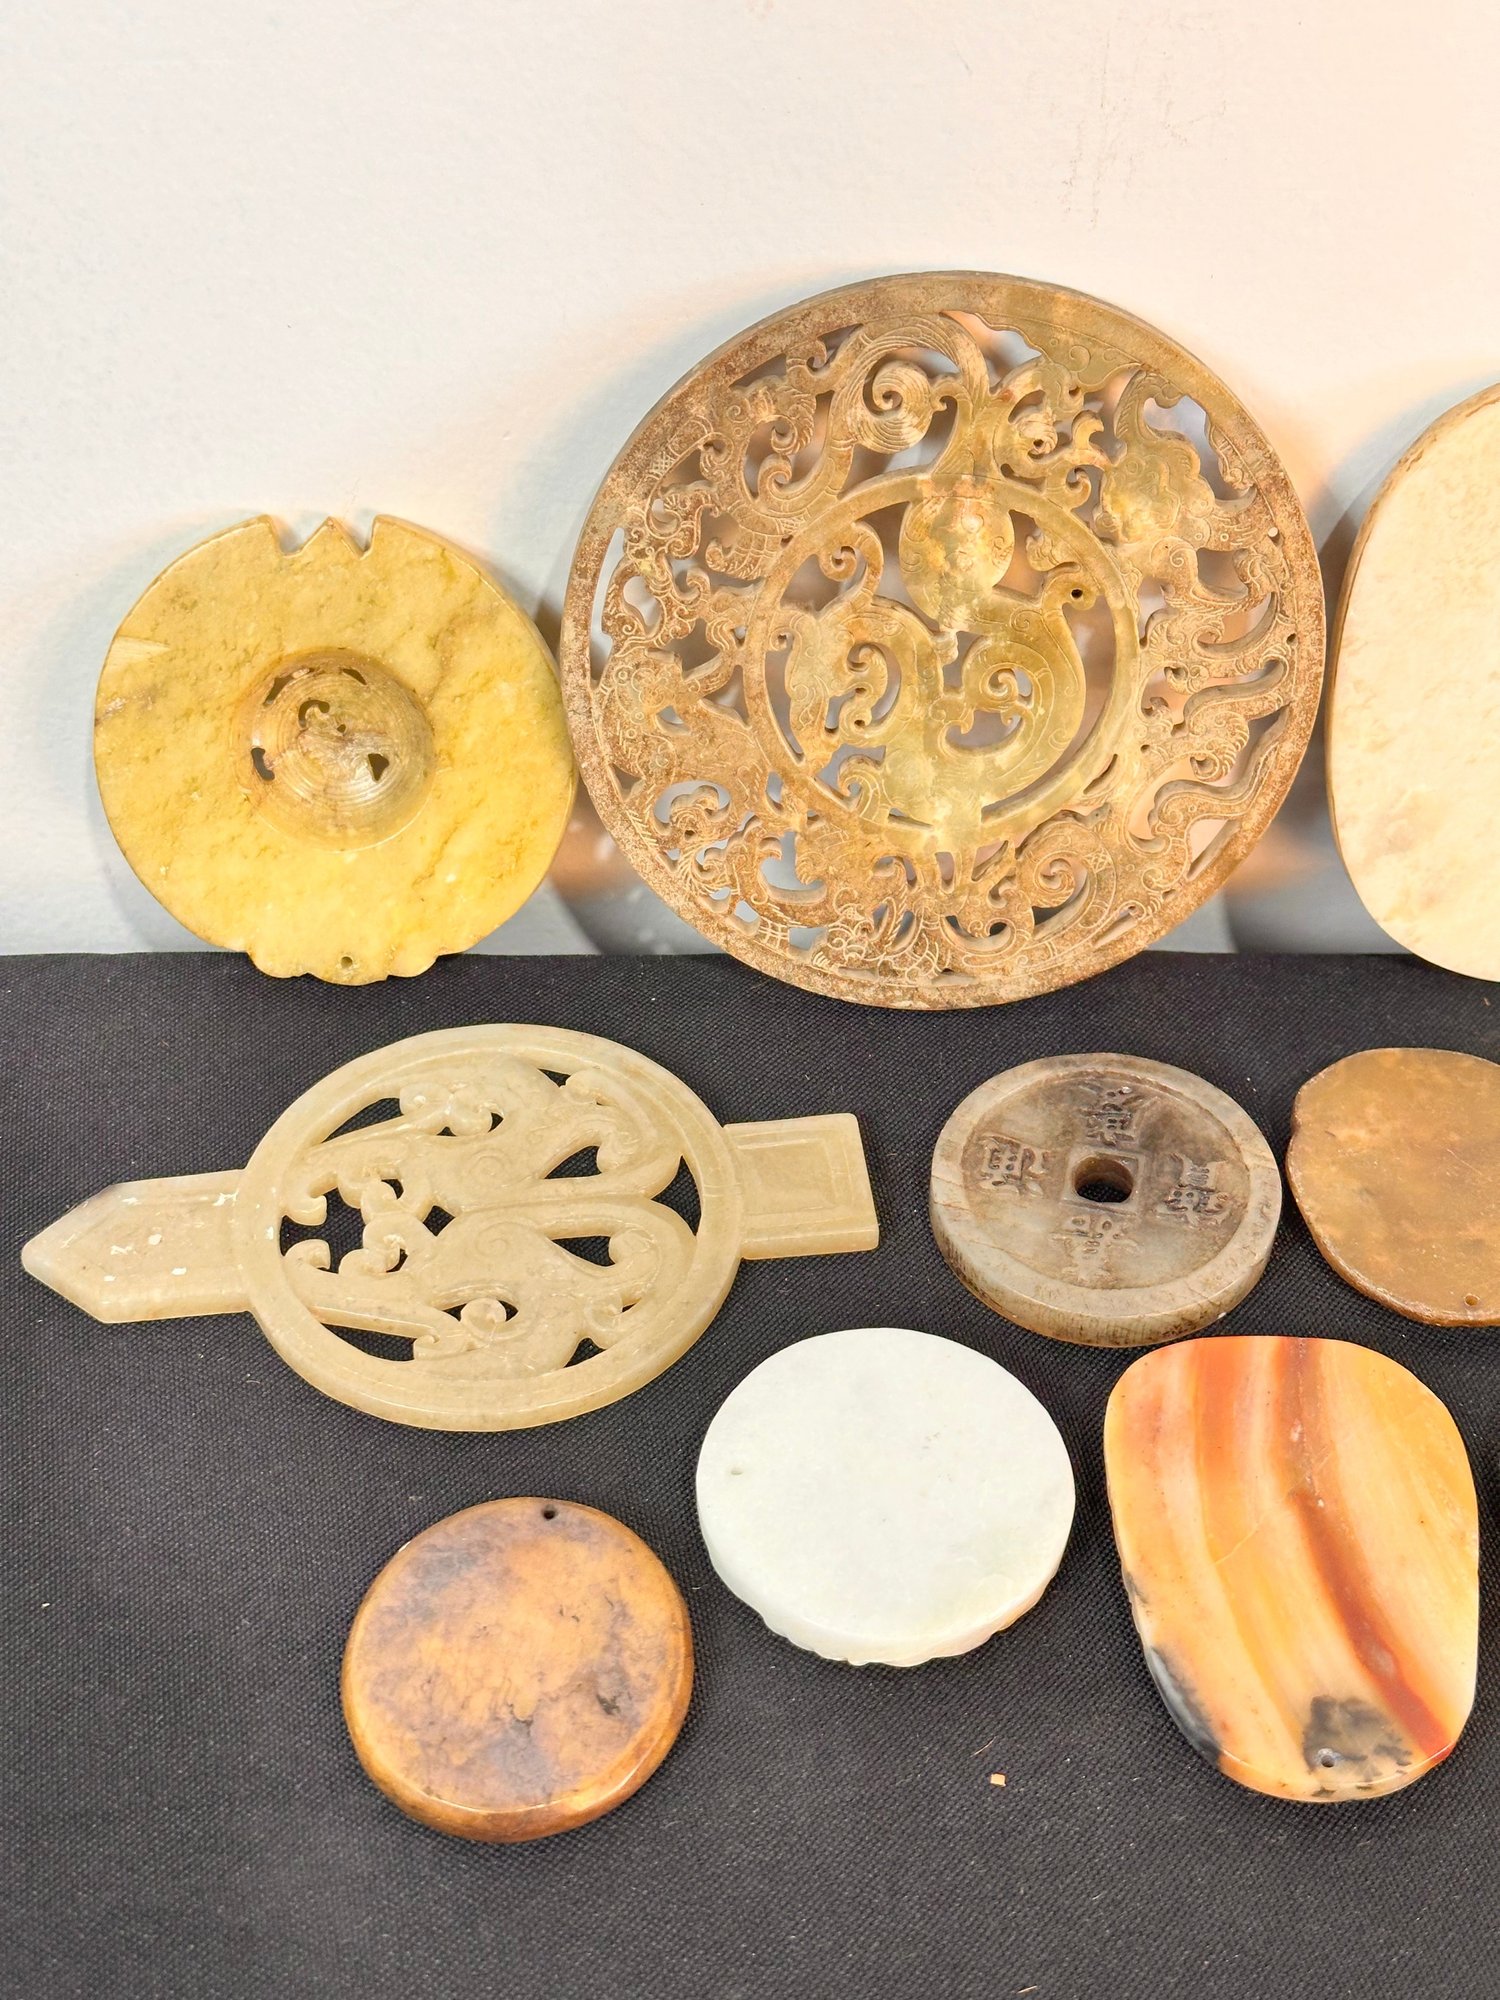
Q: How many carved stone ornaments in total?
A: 9